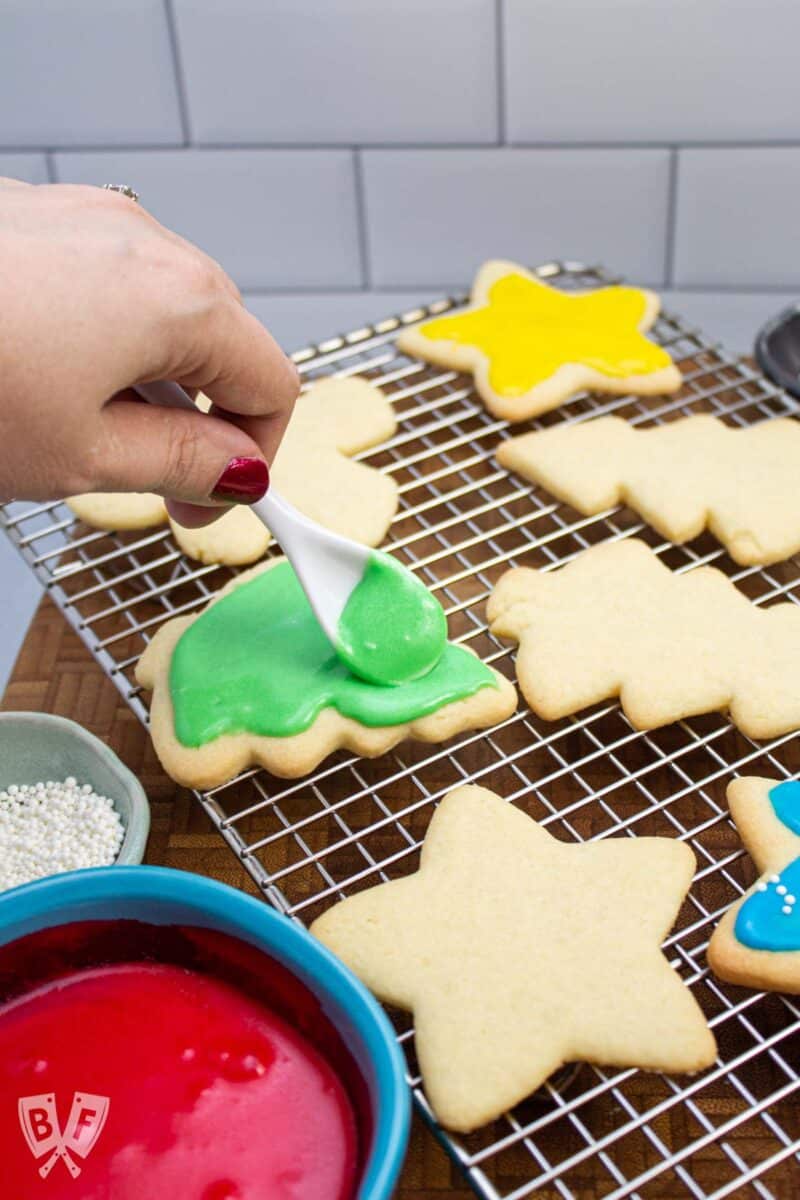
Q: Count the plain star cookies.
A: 1